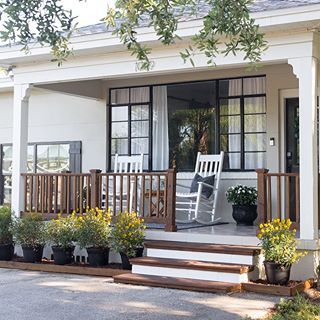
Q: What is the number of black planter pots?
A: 7